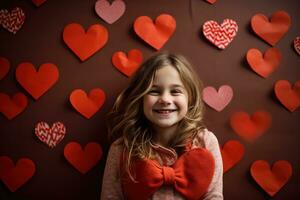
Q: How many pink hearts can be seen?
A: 2